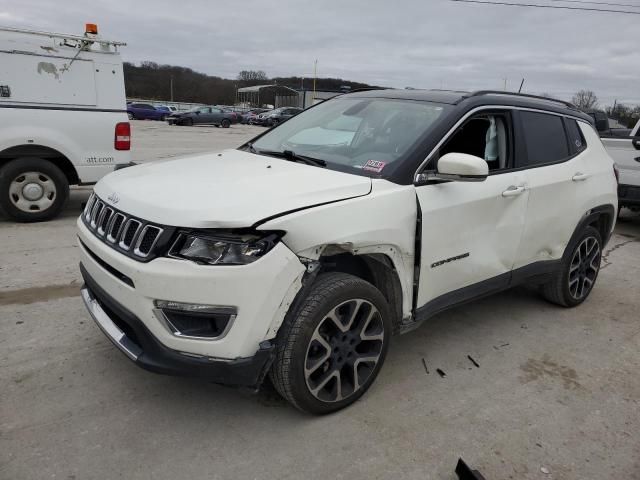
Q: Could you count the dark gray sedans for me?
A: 1